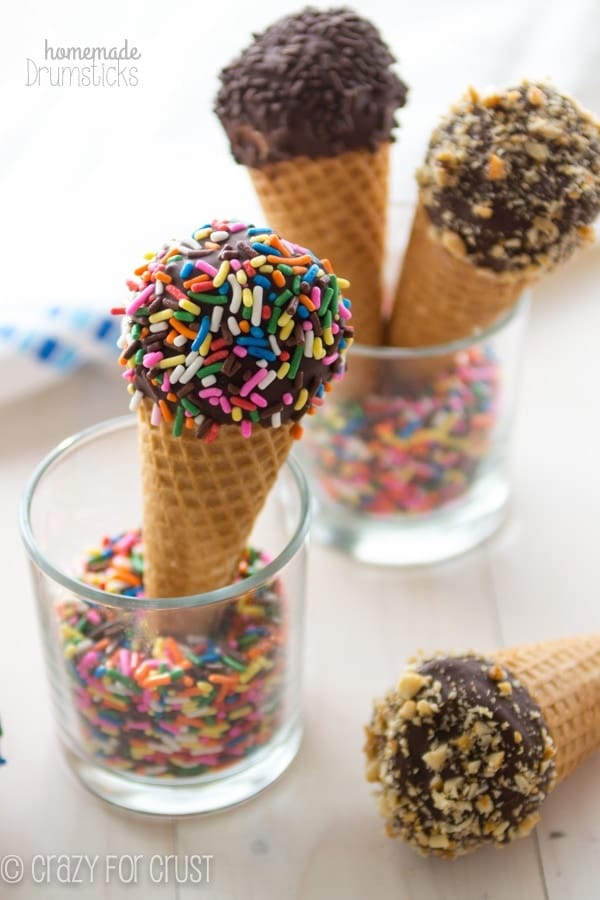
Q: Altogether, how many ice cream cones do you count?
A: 4